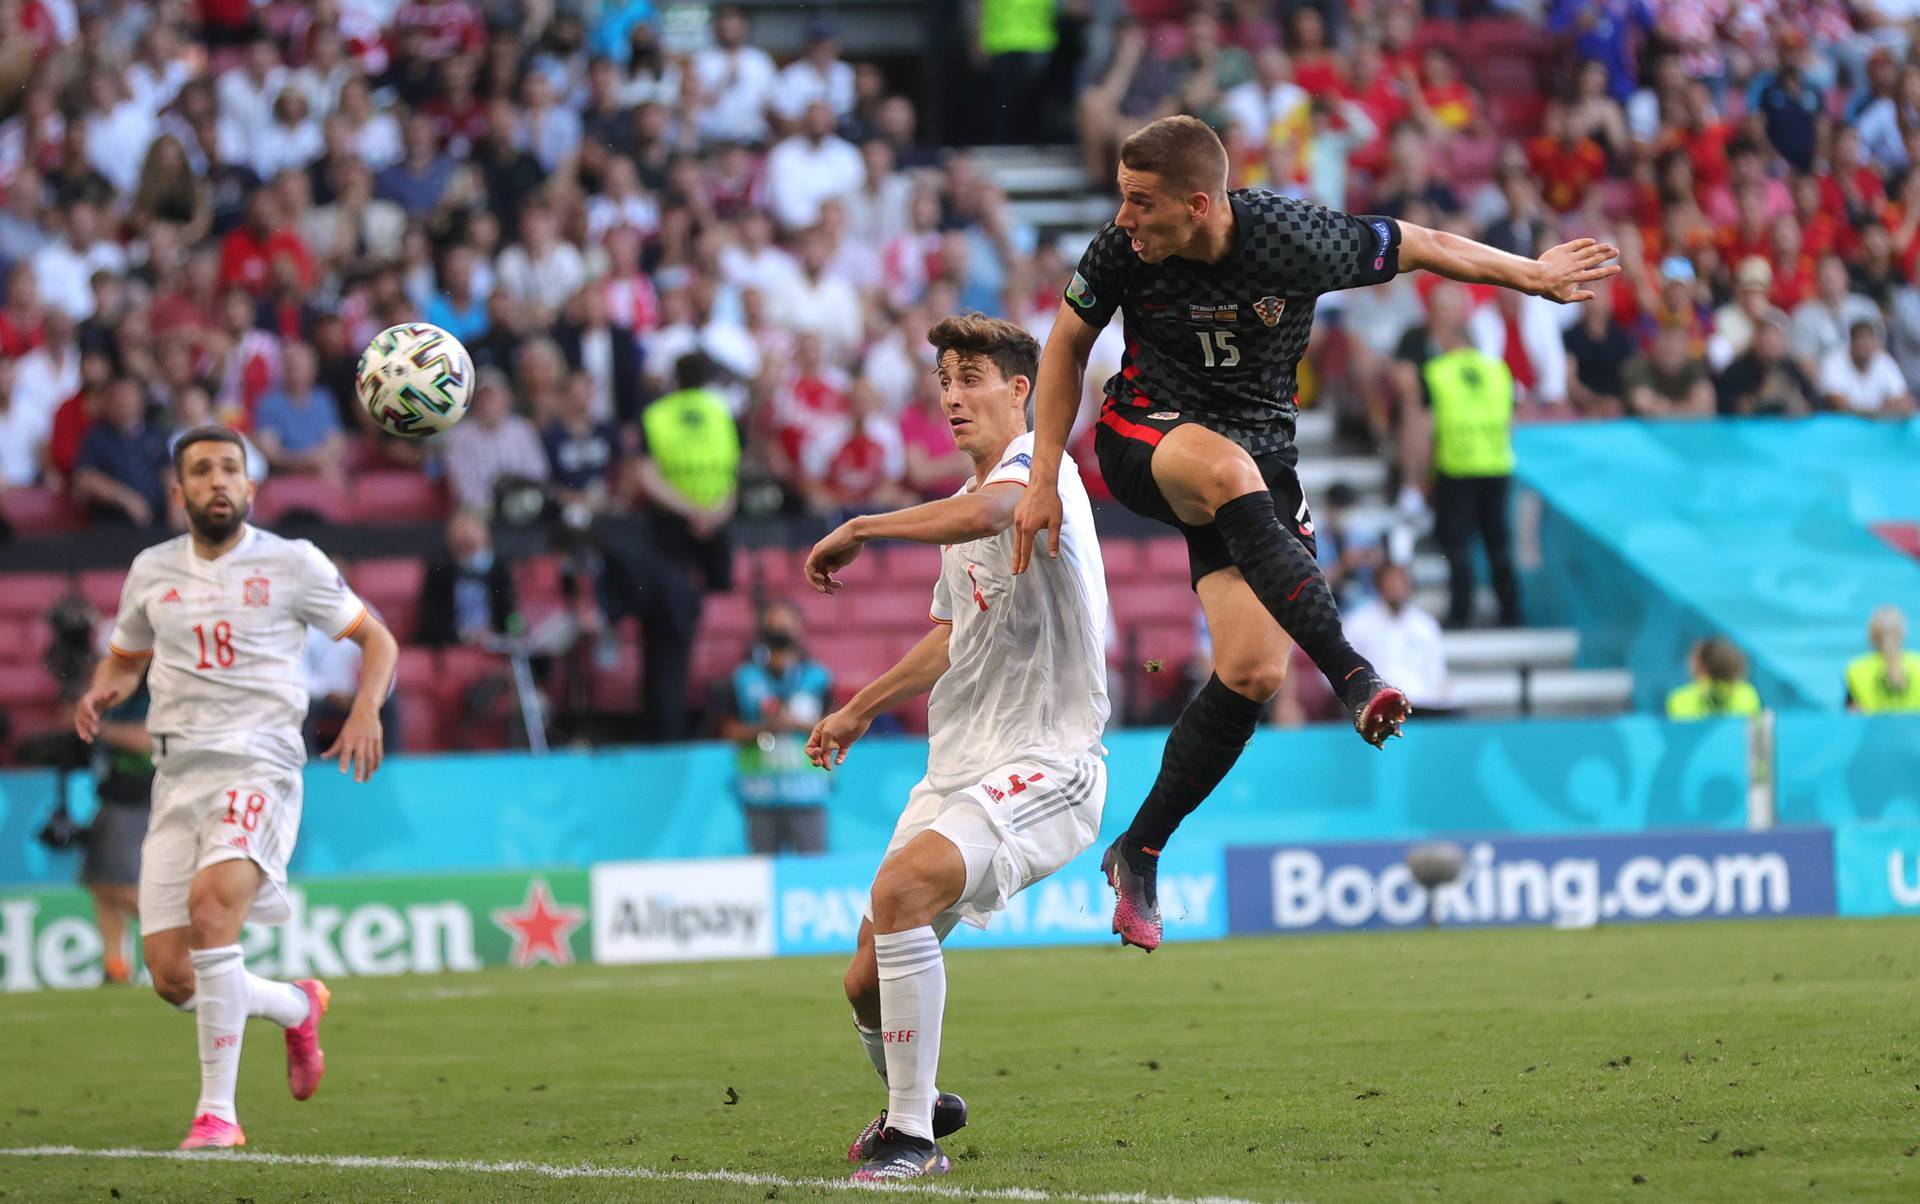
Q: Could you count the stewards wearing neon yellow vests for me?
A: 5